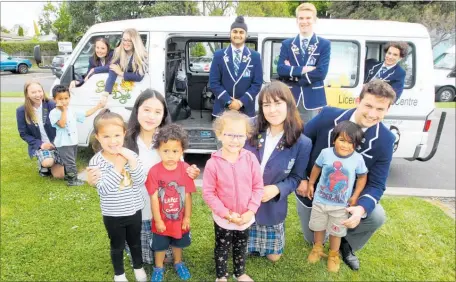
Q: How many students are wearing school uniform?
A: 9